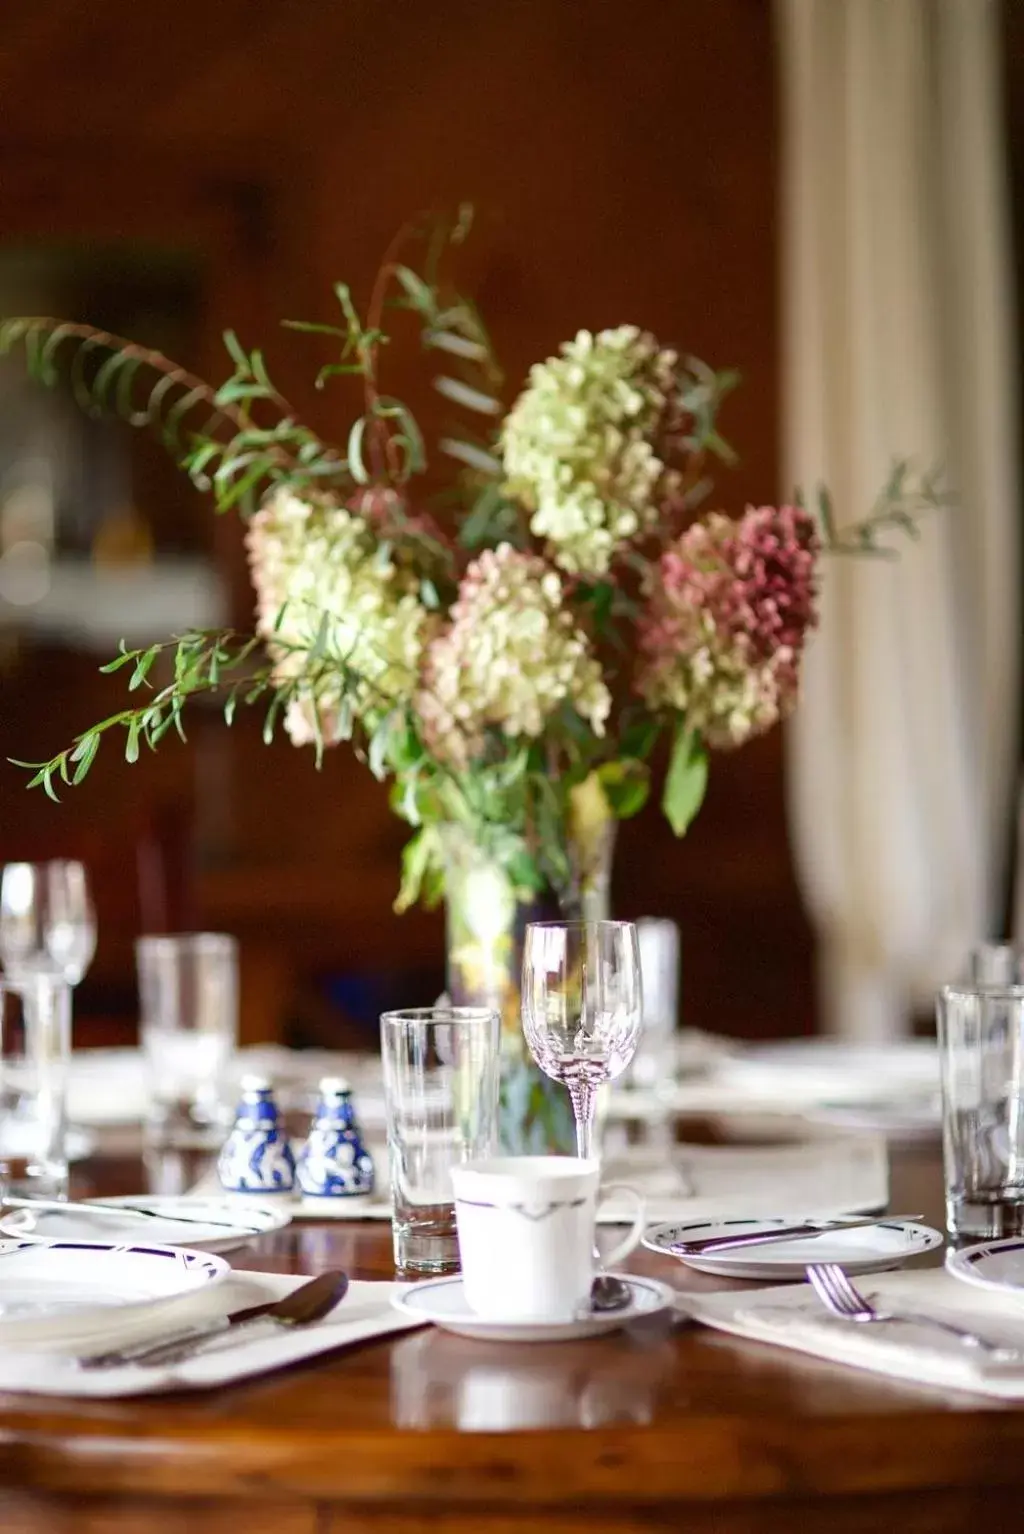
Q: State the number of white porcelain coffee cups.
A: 1